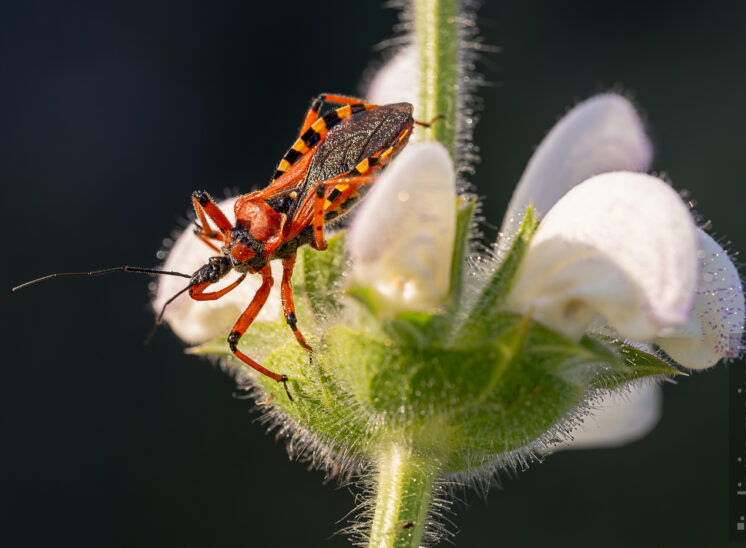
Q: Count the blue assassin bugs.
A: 0